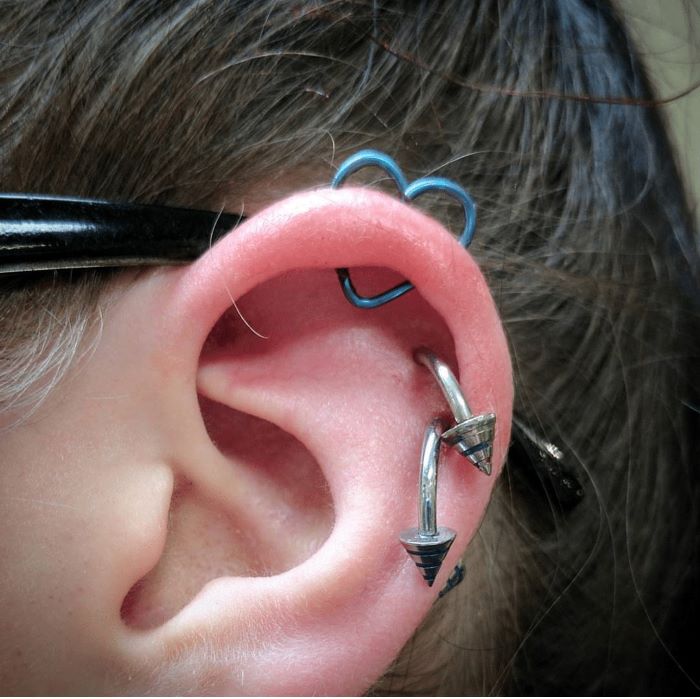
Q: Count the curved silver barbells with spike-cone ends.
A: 2